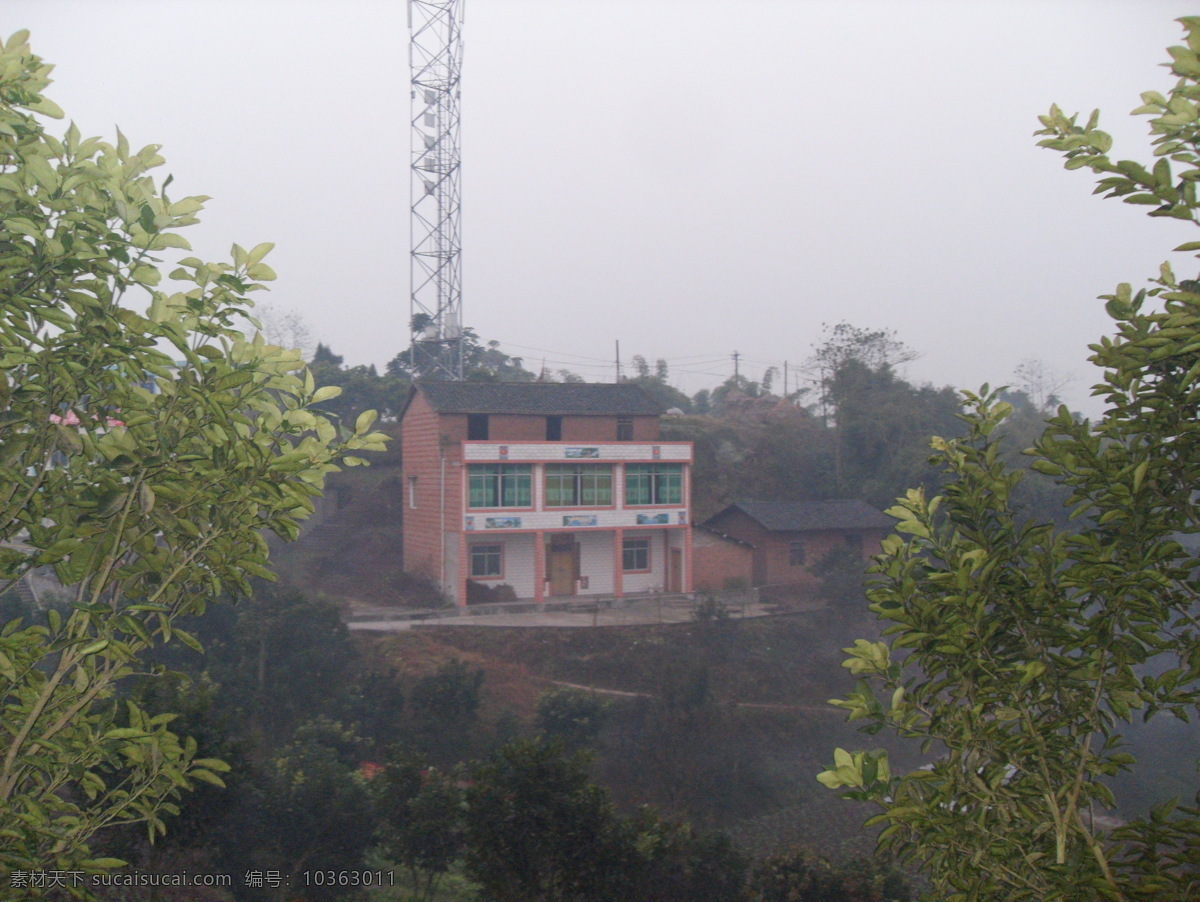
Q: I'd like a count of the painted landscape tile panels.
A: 4